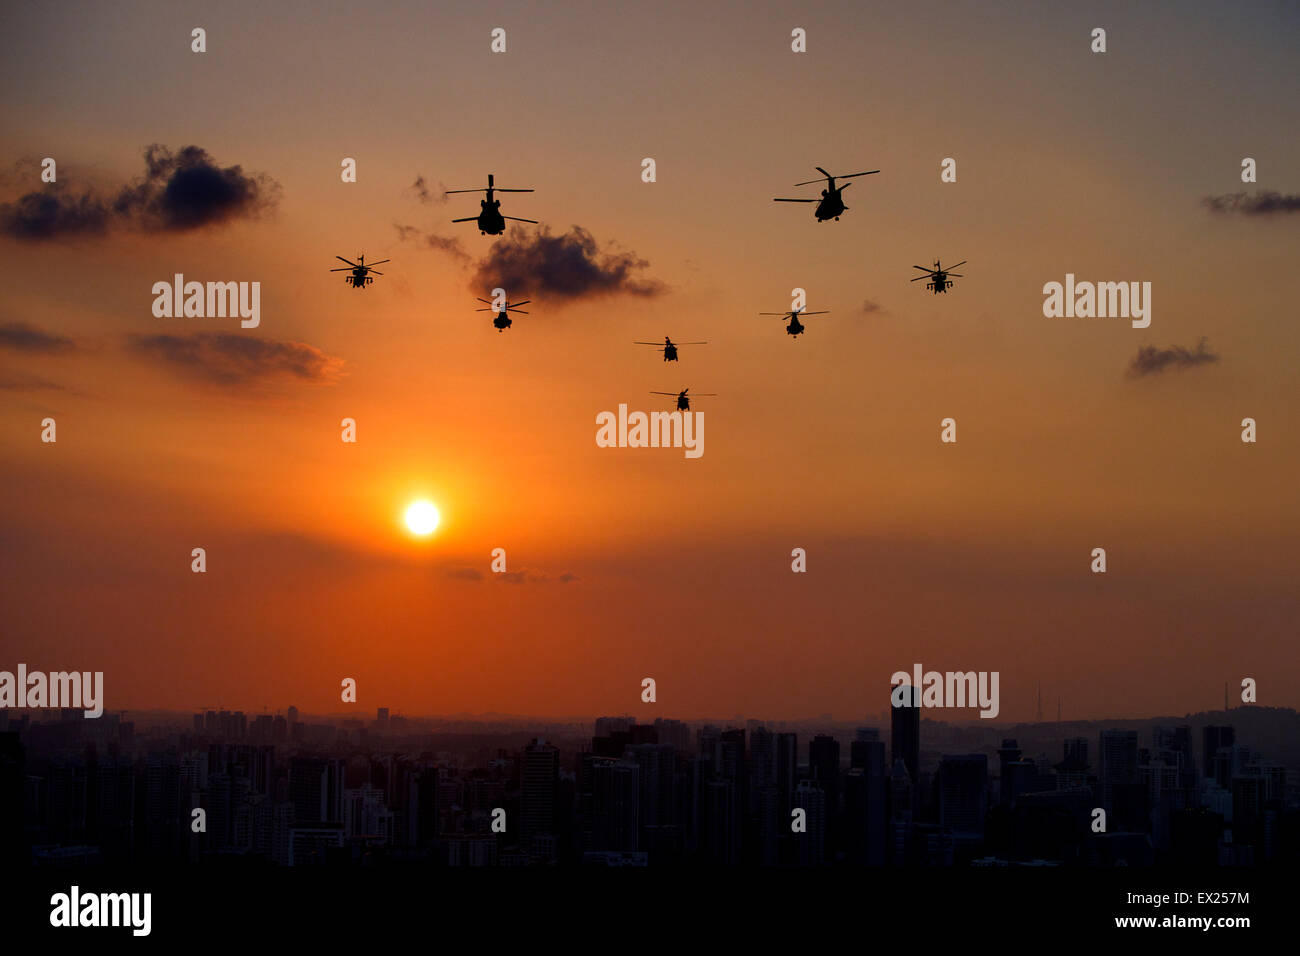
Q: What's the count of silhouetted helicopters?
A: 8